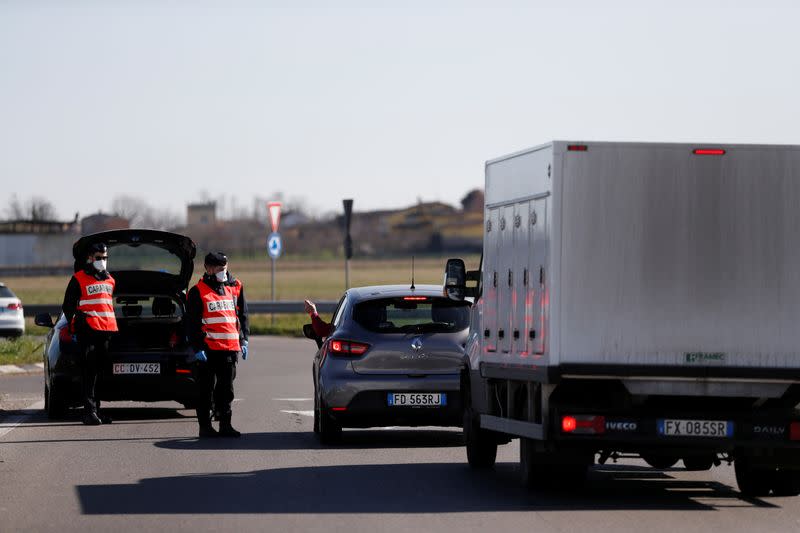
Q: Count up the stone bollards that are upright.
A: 0